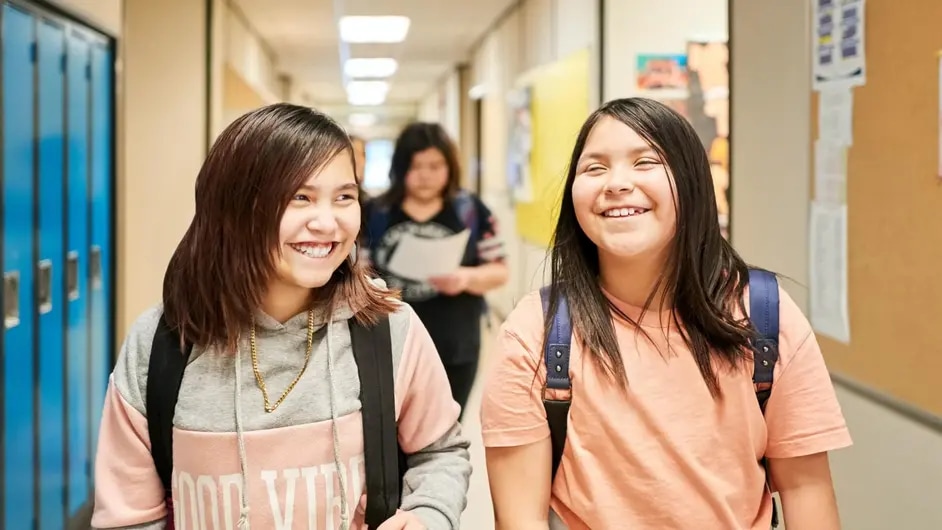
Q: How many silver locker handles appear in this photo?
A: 4